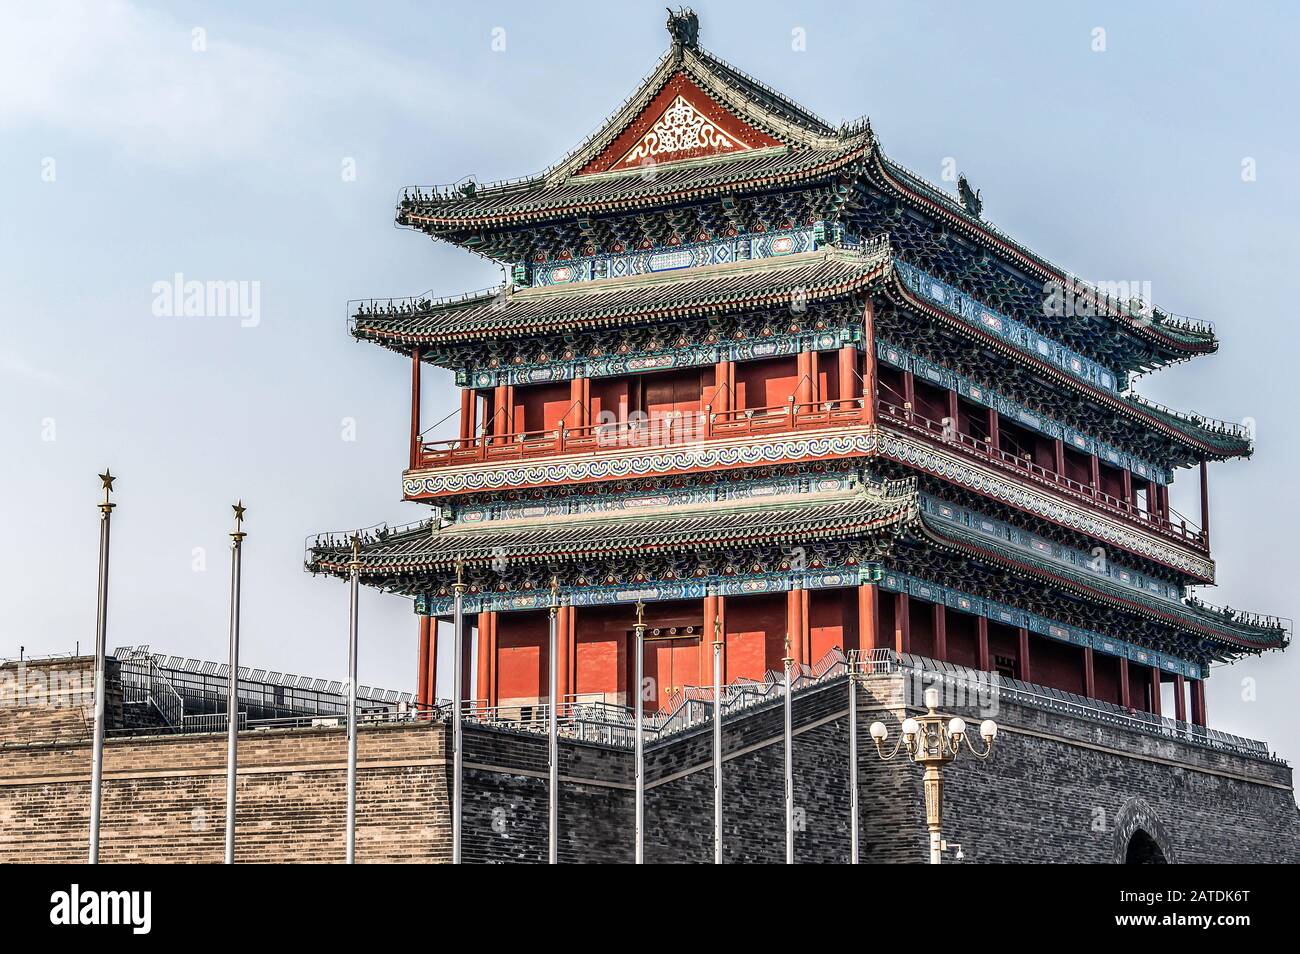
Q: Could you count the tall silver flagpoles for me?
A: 9